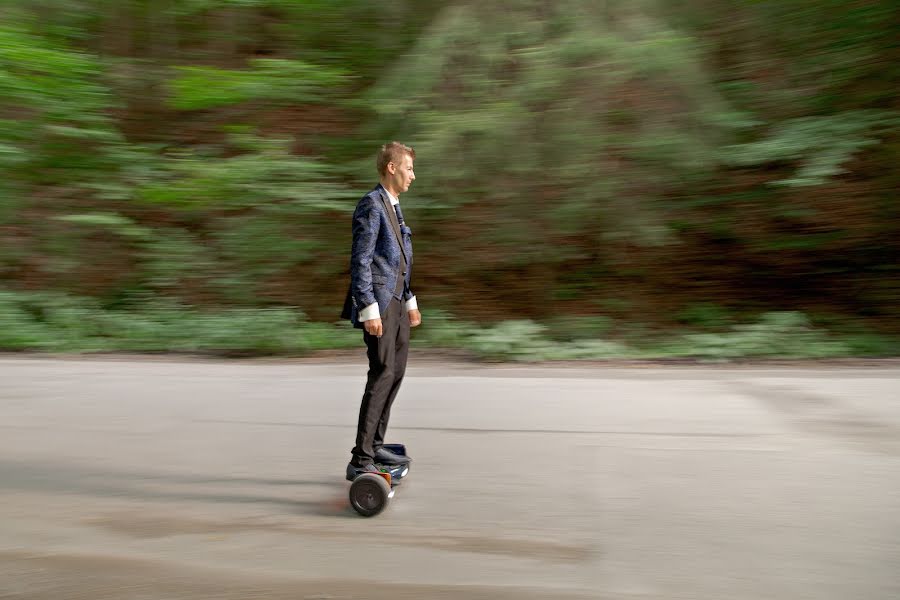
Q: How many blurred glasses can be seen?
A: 0